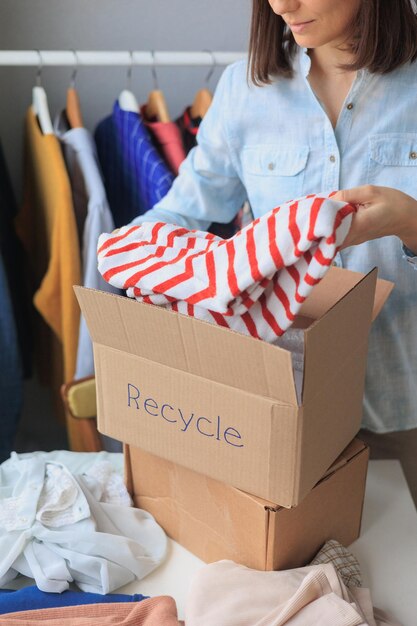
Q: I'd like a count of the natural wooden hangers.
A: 3